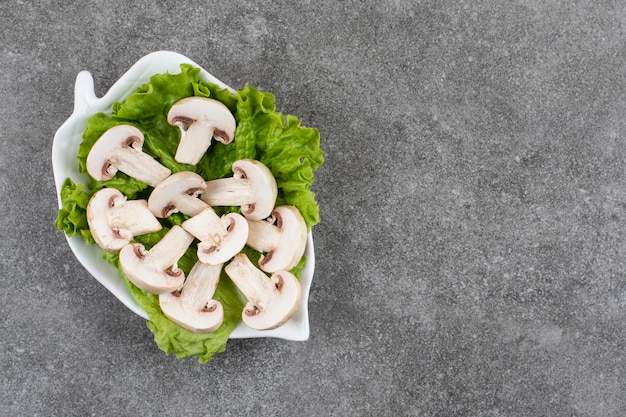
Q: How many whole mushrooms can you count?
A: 0